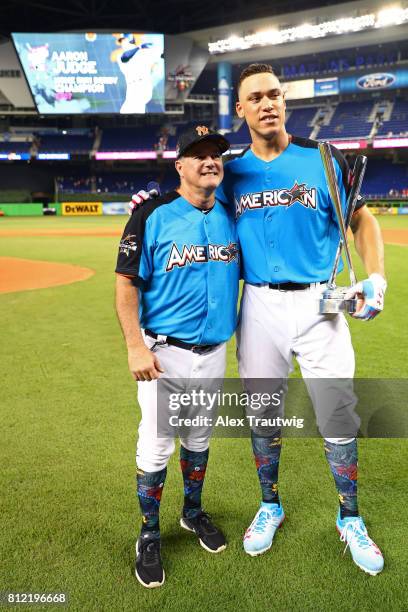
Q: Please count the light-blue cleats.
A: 2